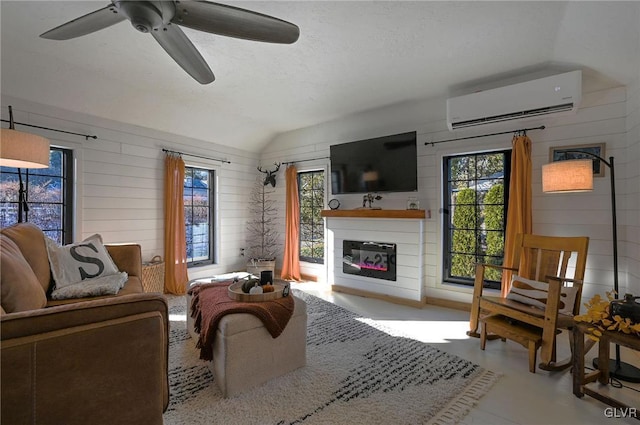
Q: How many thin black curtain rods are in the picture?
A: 4